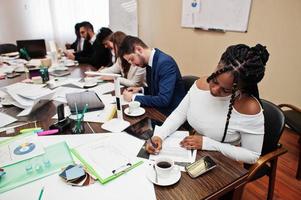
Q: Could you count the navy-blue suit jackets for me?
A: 1